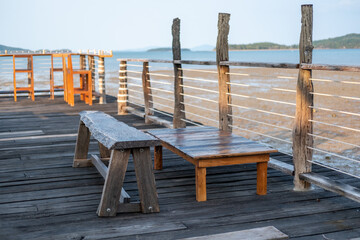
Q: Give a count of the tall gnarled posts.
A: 3